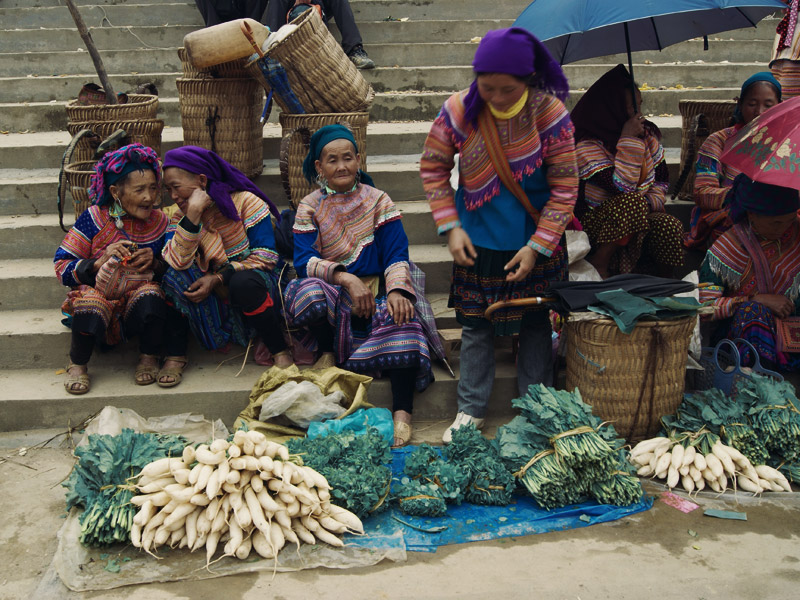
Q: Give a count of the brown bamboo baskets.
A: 9